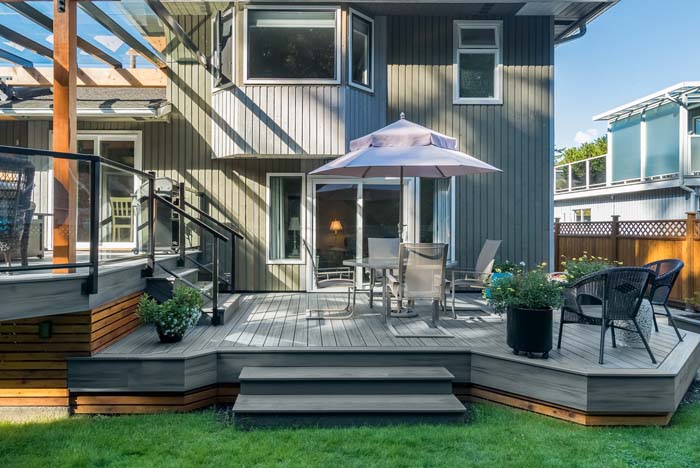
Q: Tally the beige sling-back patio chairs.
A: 4